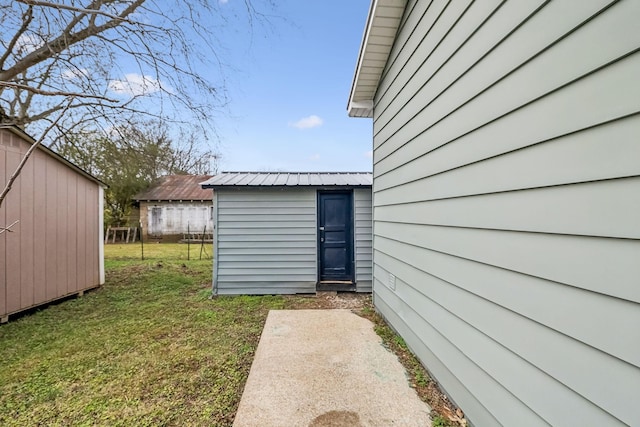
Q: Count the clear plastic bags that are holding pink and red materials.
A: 0